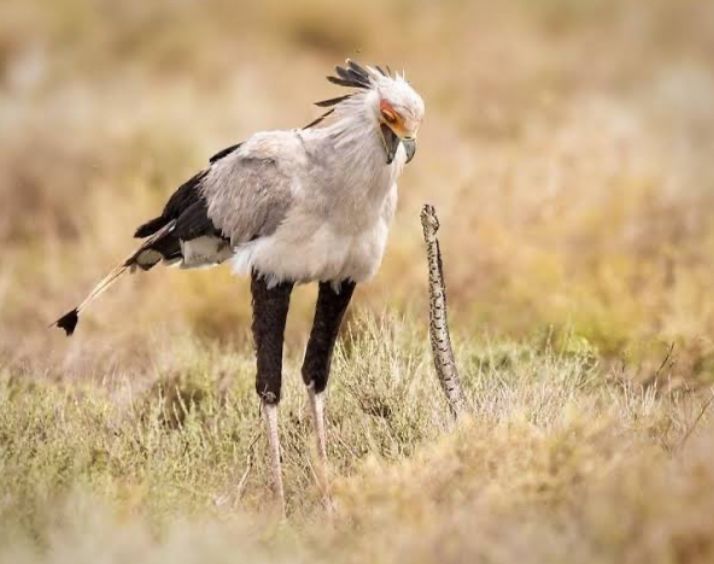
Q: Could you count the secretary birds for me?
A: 1